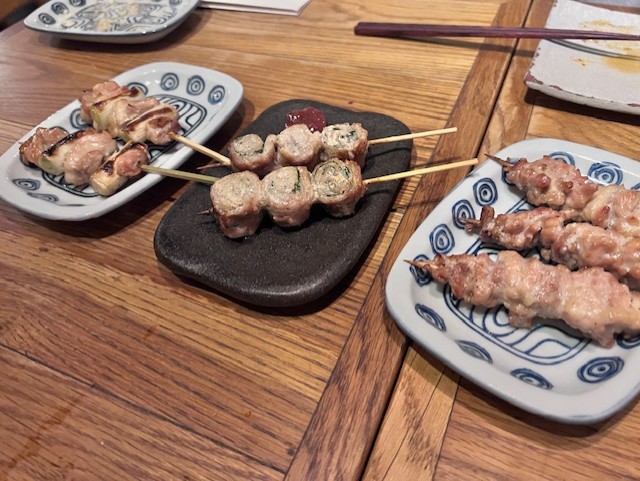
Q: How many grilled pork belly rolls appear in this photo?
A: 6